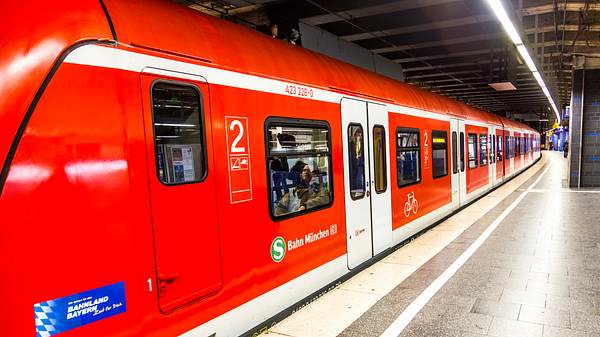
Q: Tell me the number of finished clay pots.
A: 0